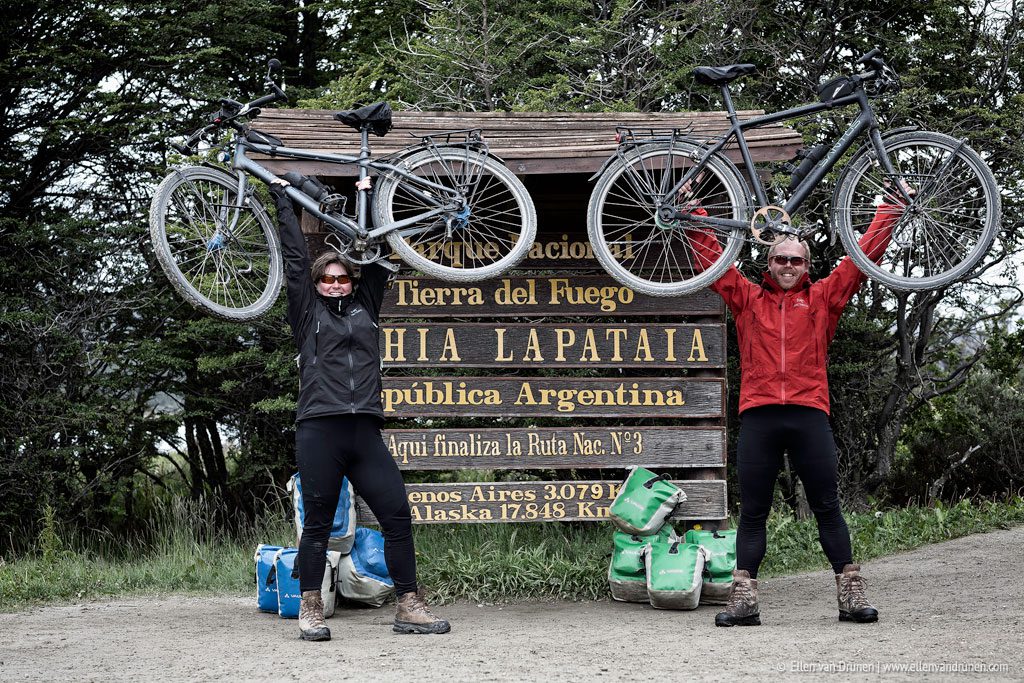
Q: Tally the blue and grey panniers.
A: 4